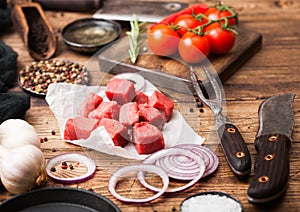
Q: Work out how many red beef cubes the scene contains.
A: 10